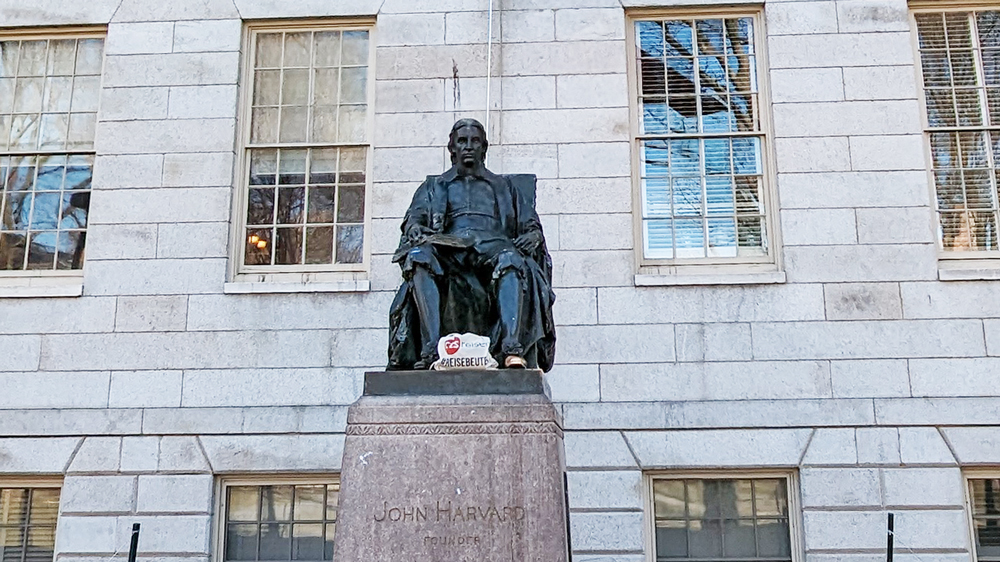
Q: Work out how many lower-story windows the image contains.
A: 4